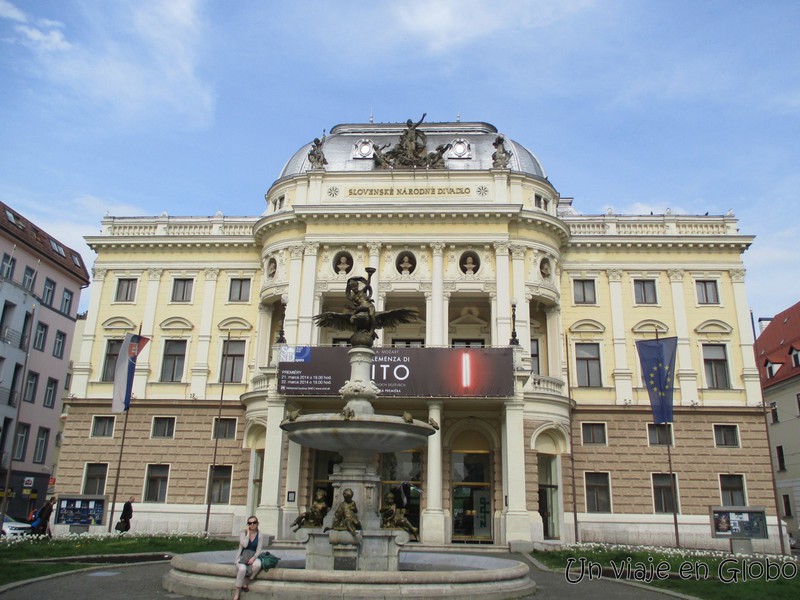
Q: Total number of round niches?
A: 5